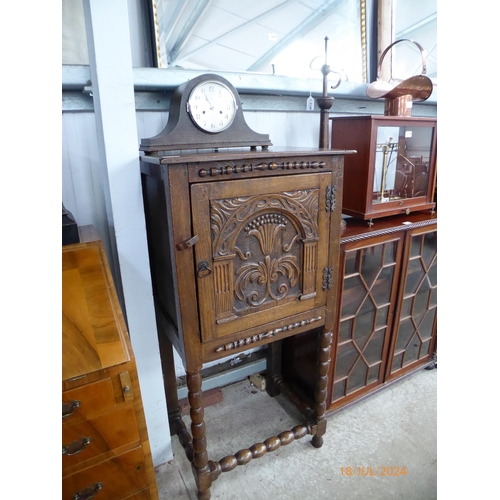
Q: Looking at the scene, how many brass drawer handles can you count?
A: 3